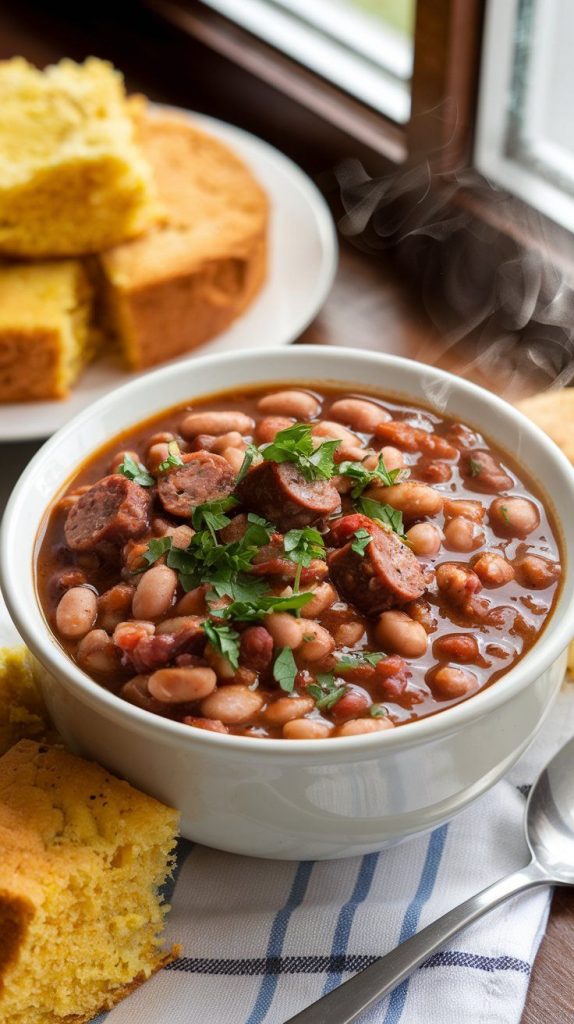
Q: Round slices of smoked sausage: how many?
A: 4